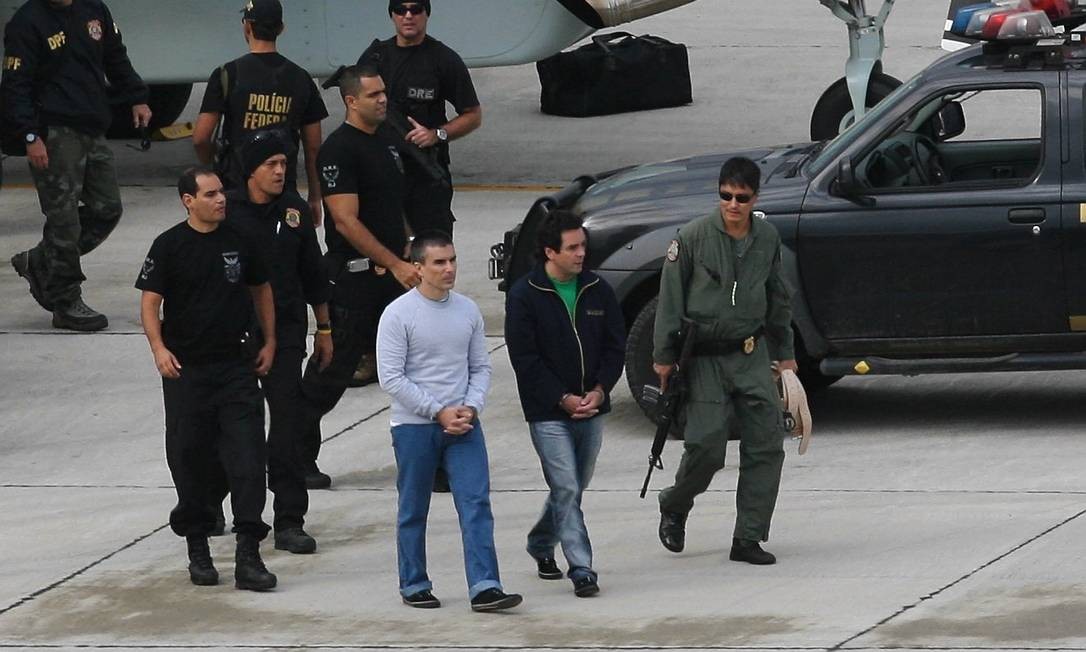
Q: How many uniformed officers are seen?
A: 7